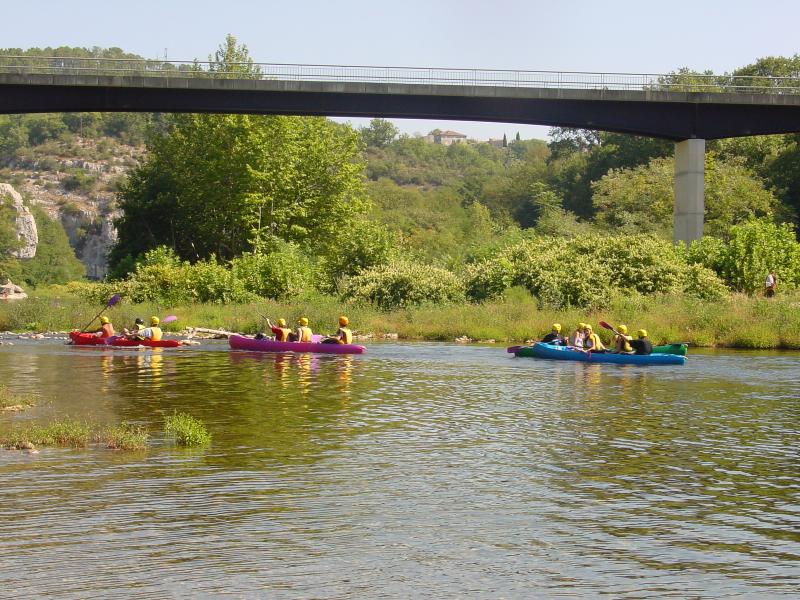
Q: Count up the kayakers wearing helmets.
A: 11